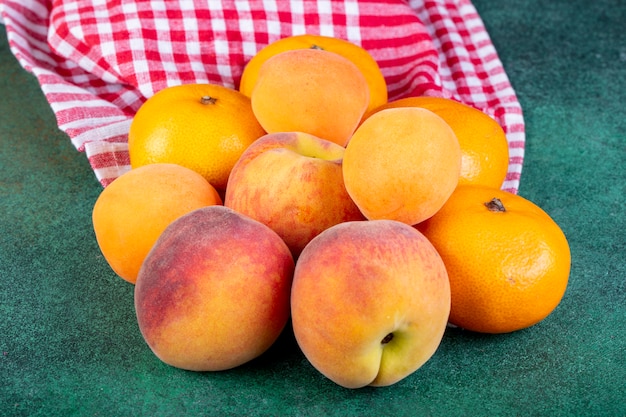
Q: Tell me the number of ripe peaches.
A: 3